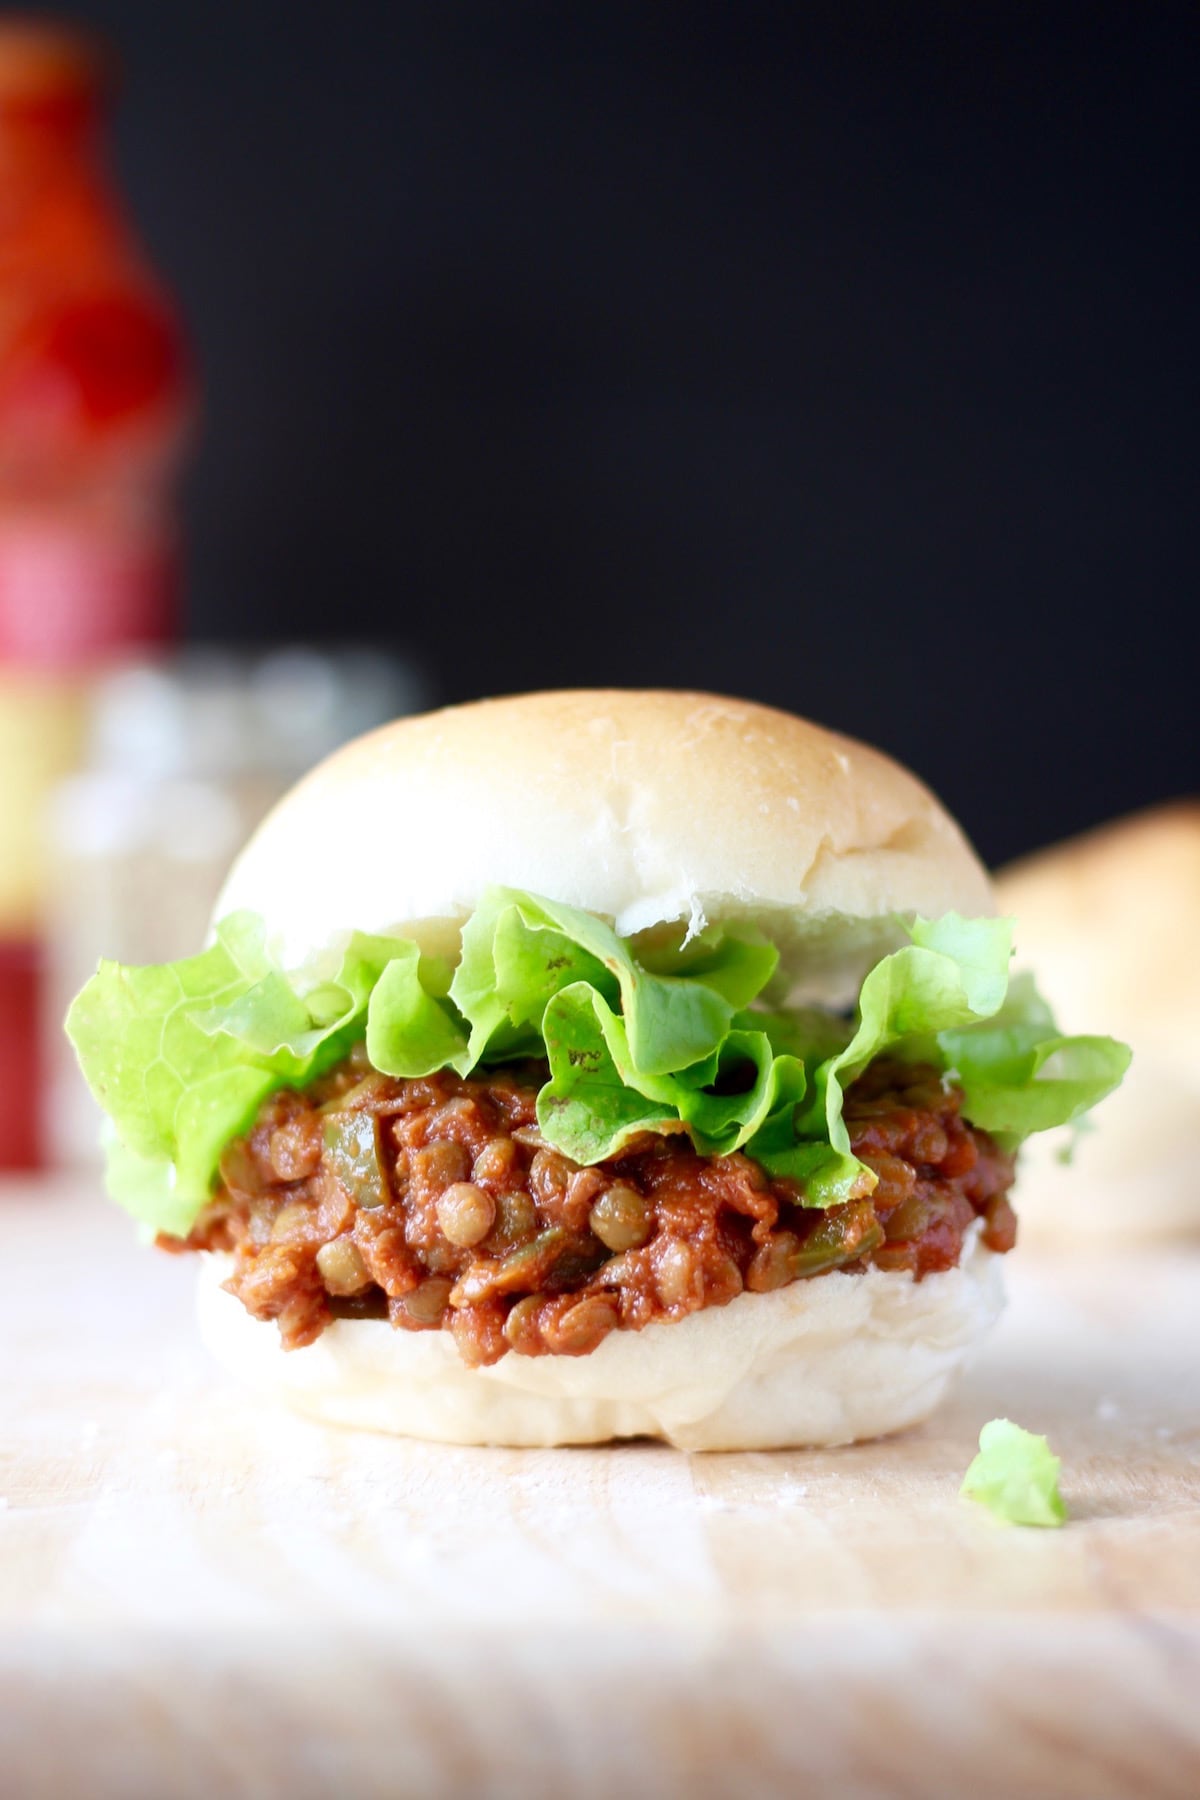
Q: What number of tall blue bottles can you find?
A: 0